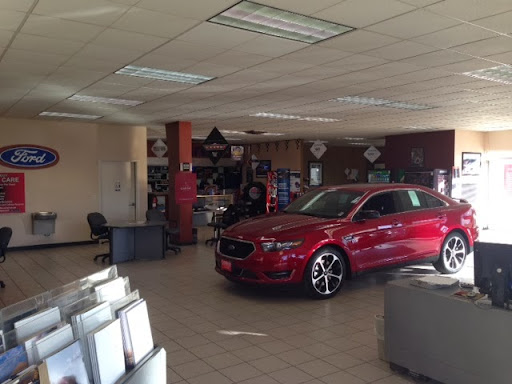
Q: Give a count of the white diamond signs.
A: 3